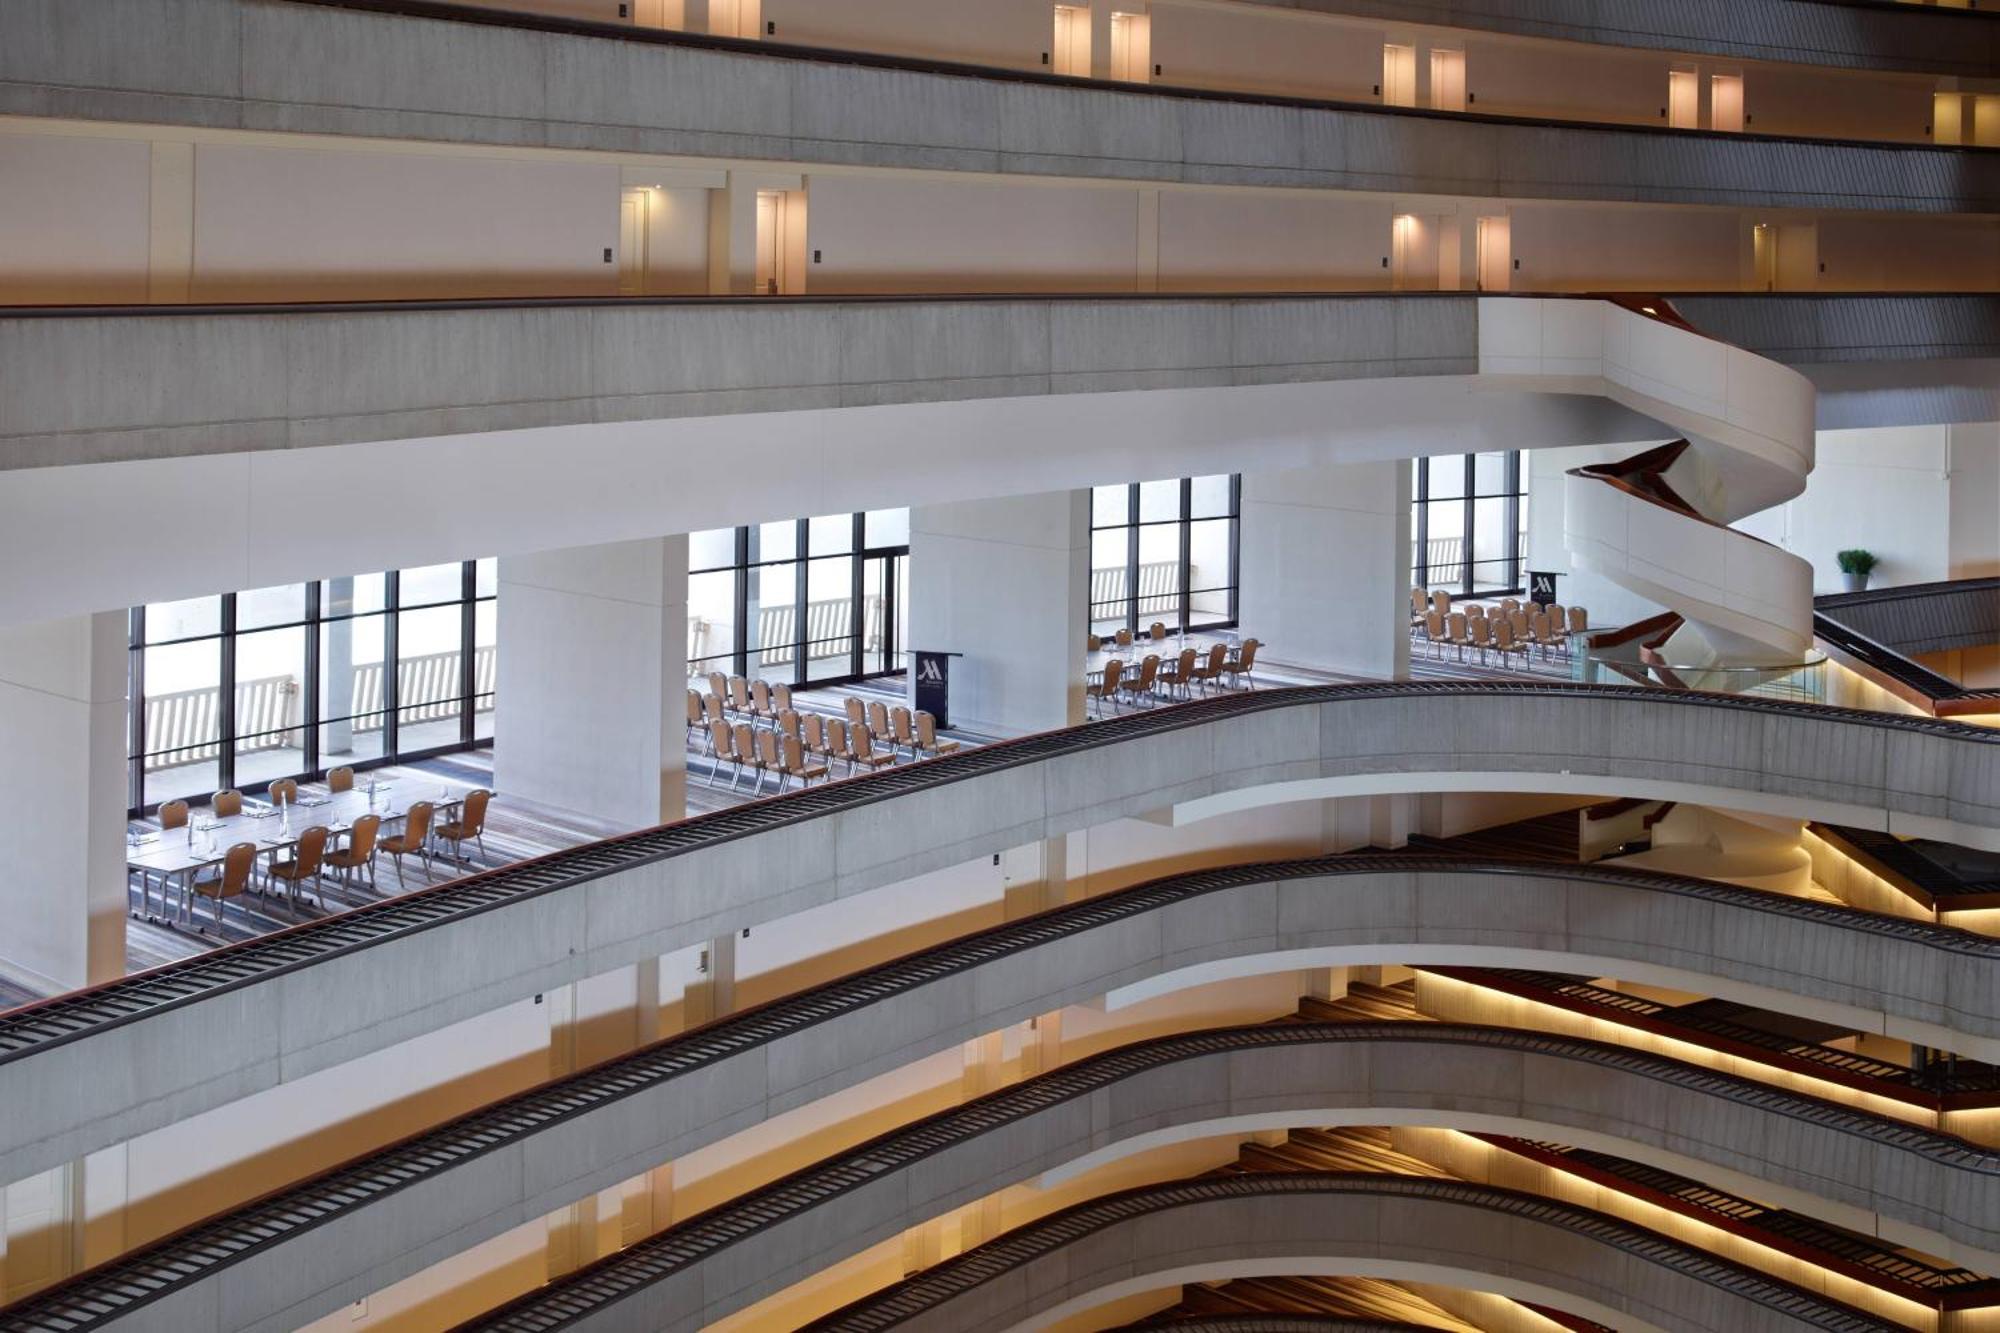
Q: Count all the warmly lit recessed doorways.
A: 15